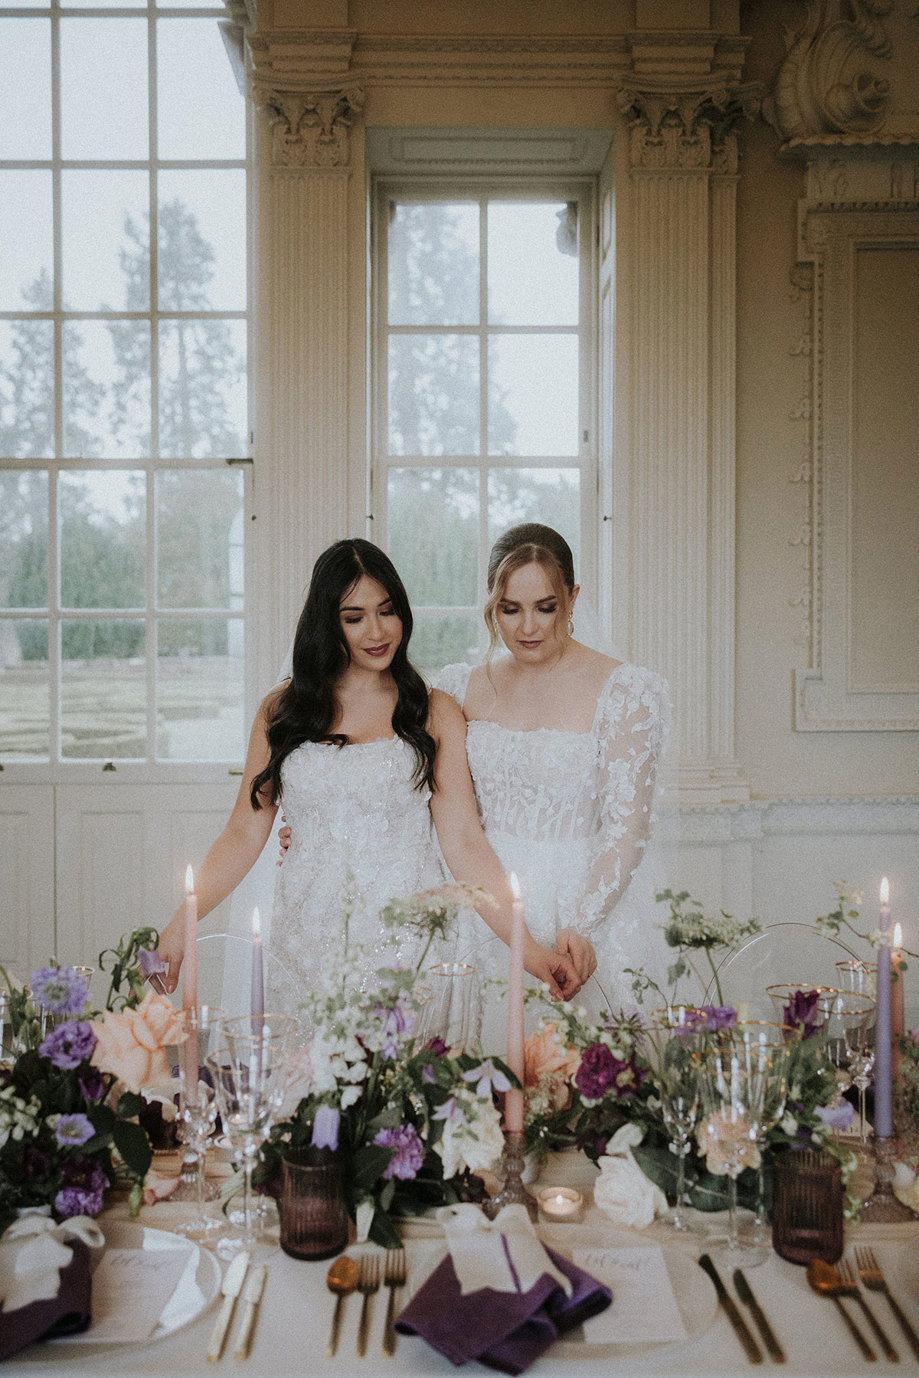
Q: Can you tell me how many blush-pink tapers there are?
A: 3